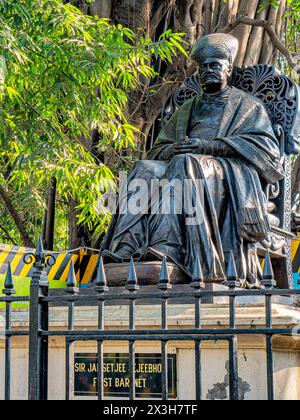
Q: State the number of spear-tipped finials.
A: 9